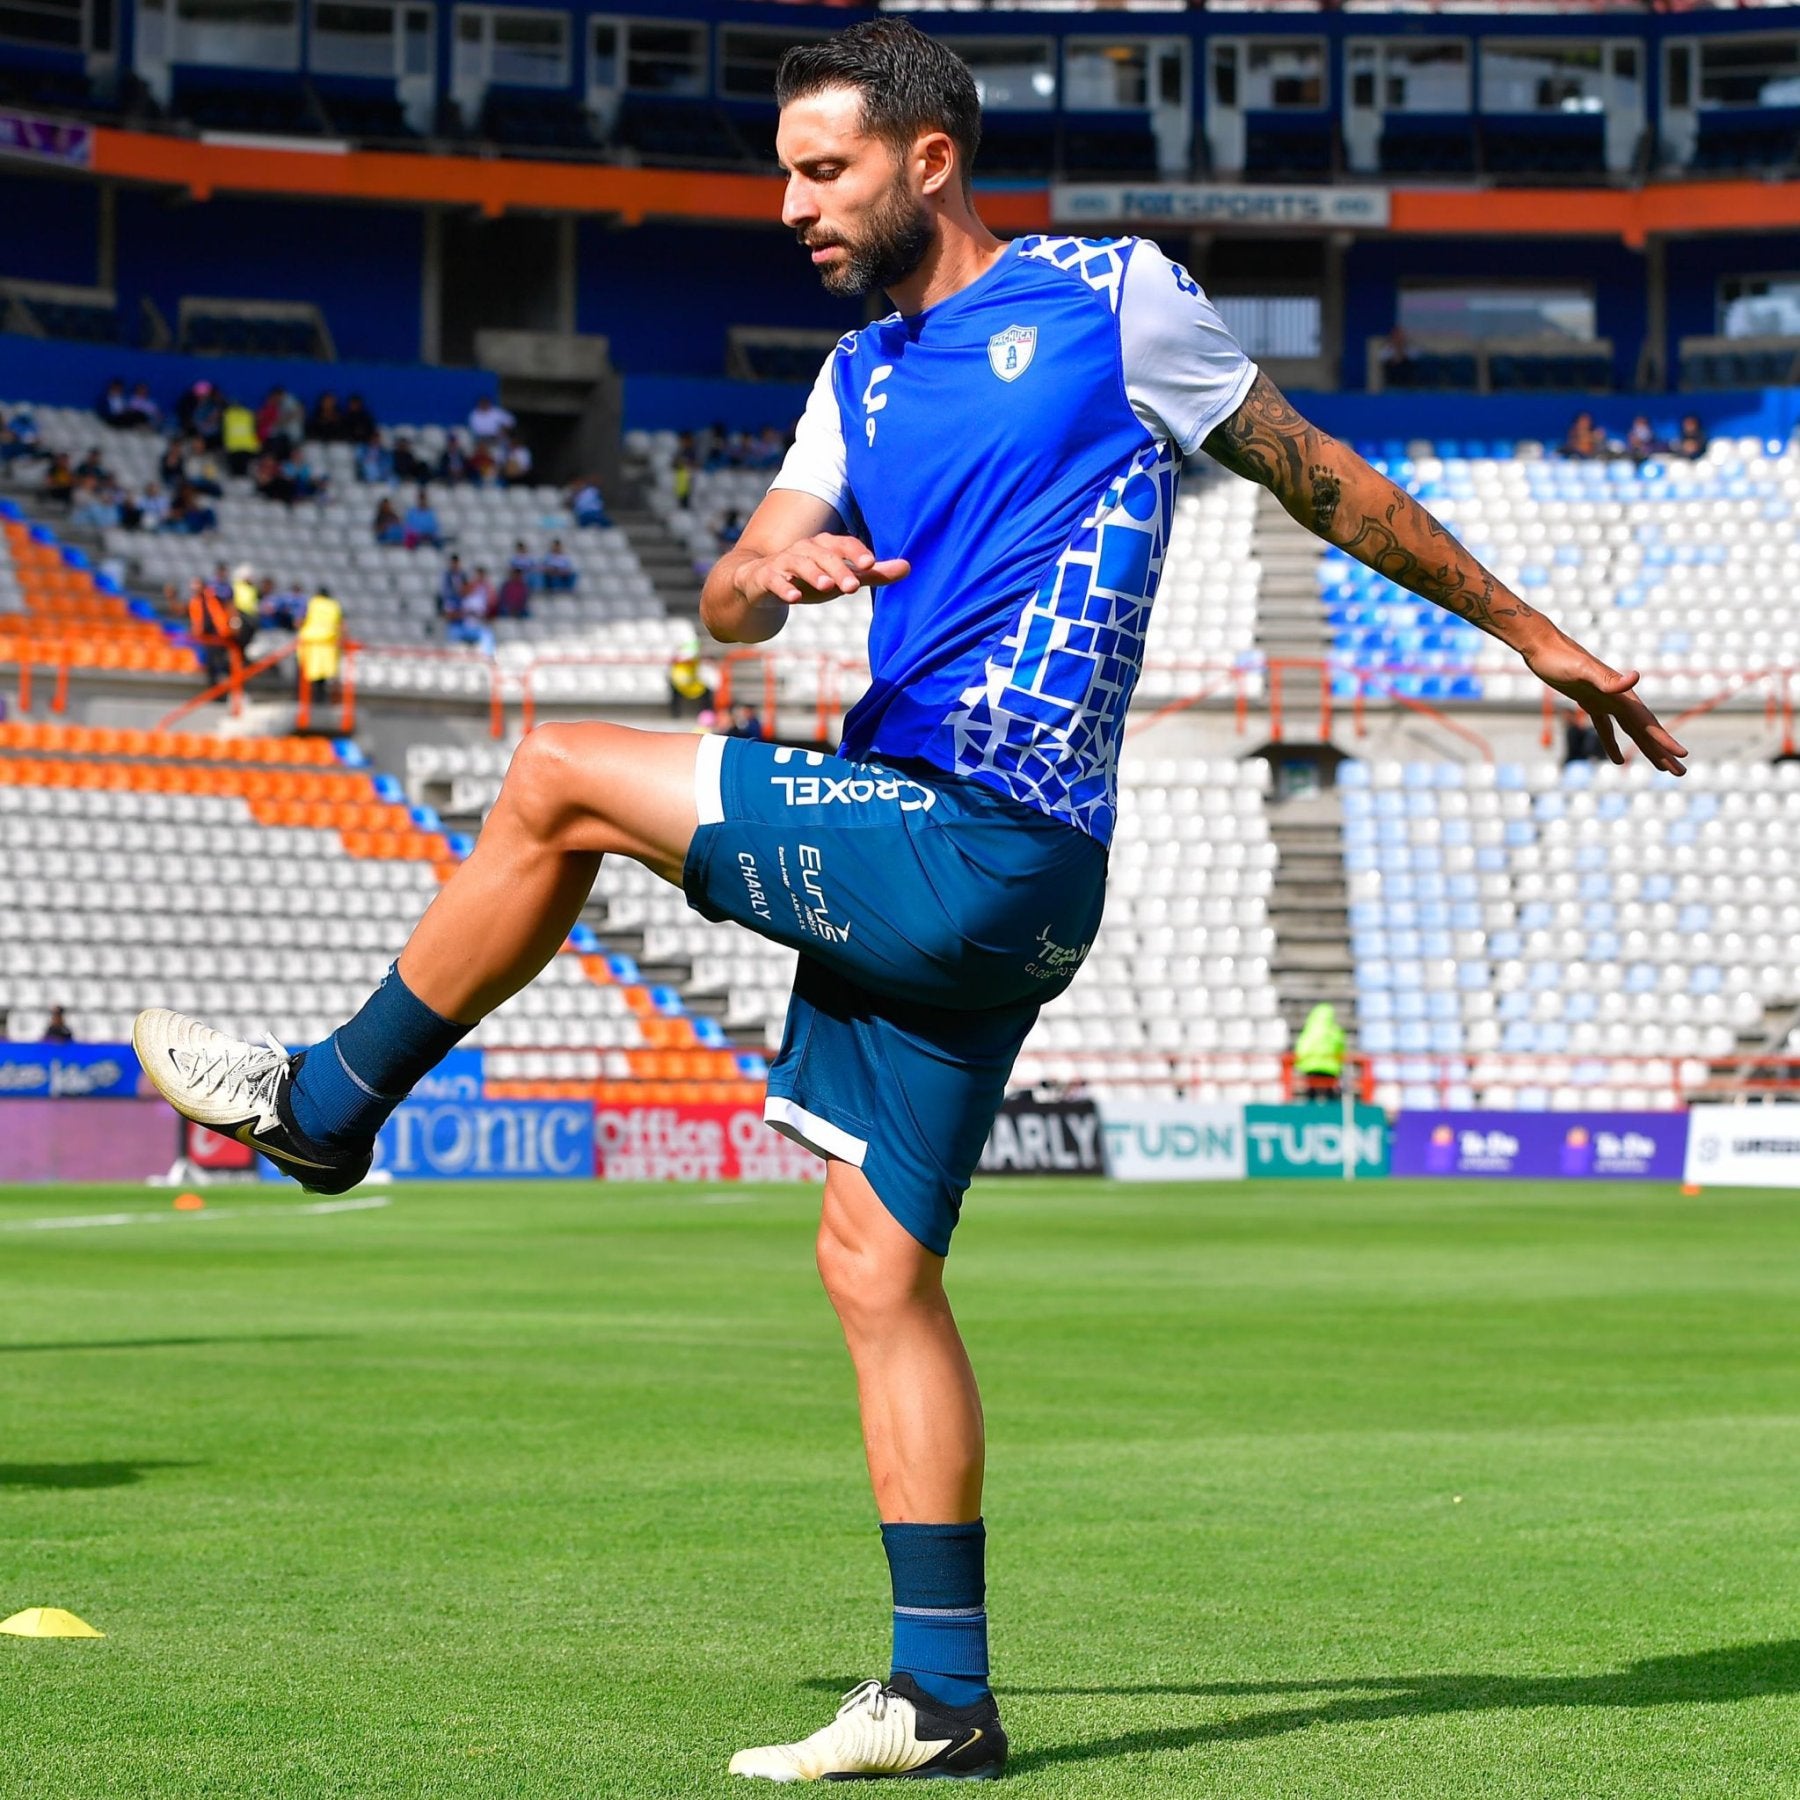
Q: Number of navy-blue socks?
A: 2